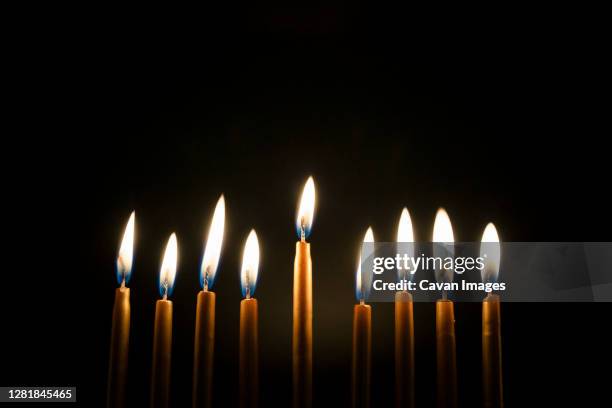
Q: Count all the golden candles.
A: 9